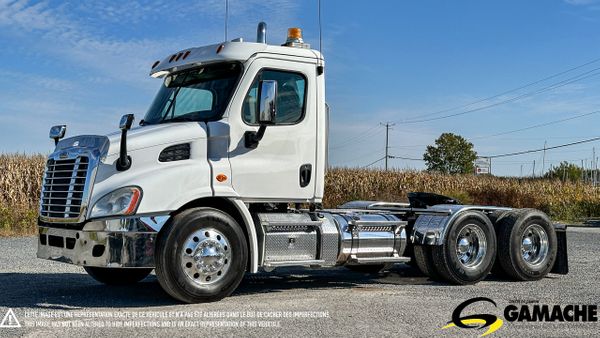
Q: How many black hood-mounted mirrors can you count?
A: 2